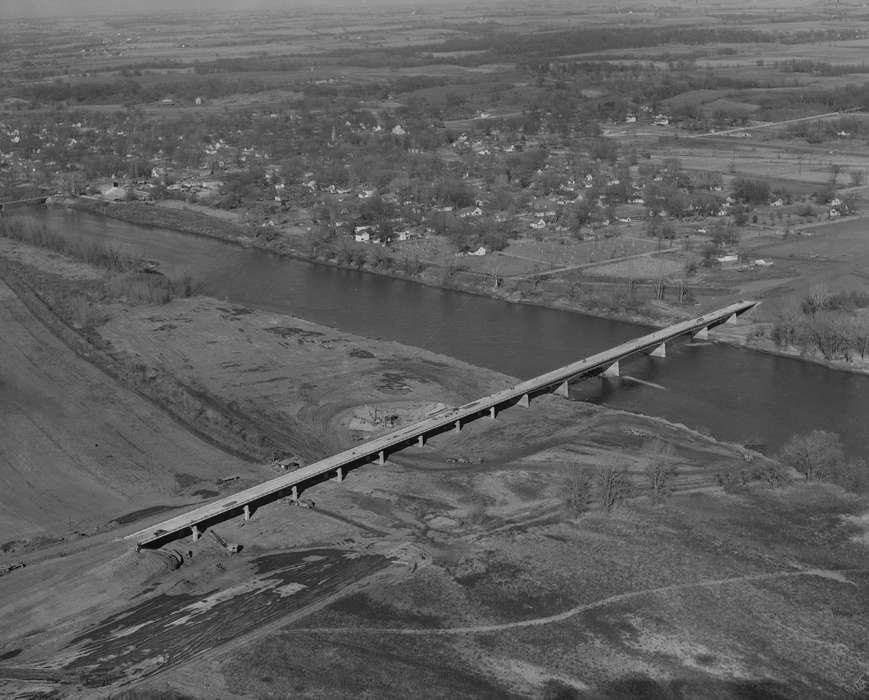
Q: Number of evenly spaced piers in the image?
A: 14